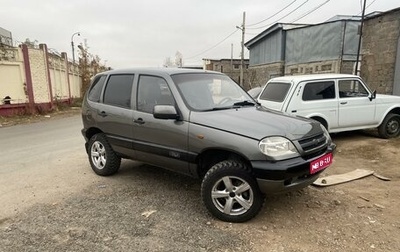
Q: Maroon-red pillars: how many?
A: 3